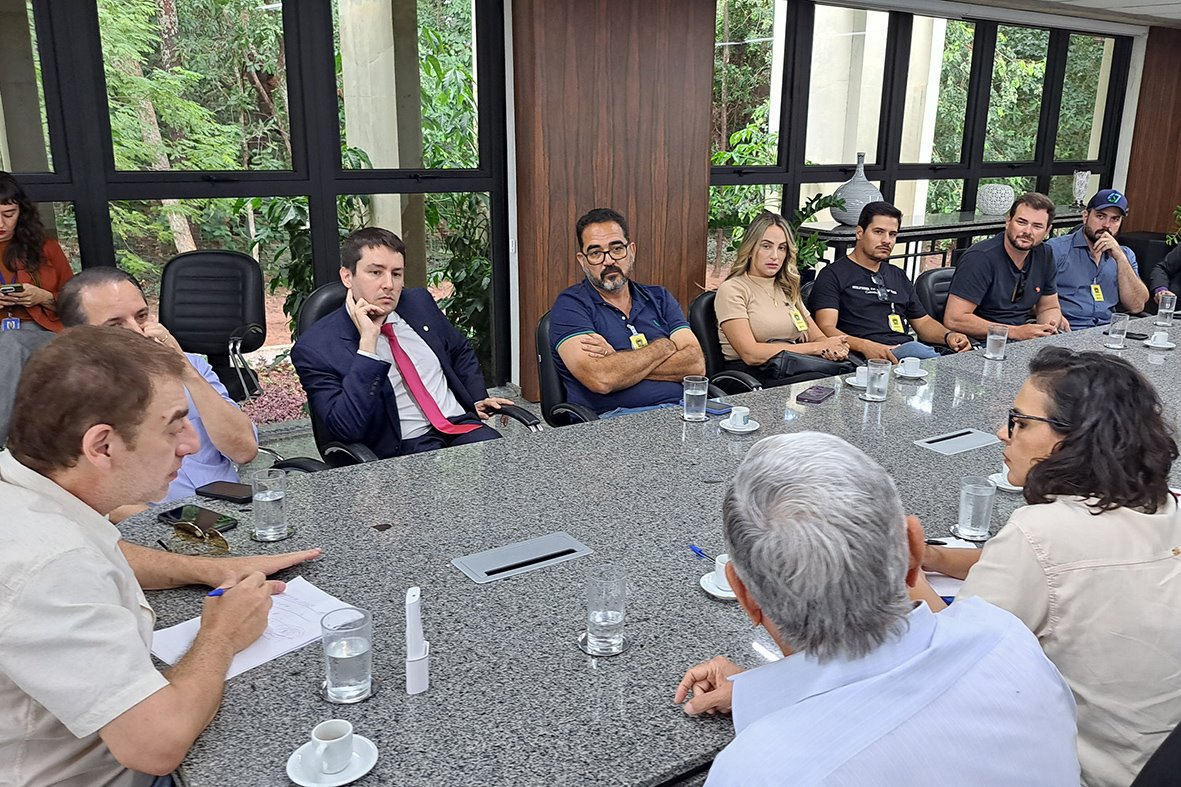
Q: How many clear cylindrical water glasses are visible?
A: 9